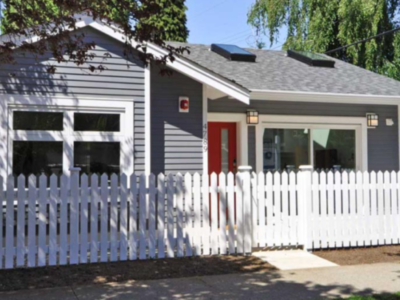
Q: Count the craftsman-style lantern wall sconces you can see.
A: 2